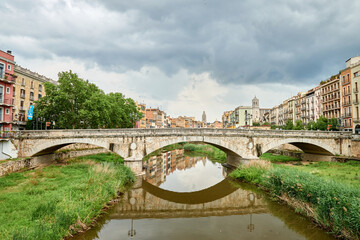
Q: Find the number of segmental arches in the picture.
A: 3